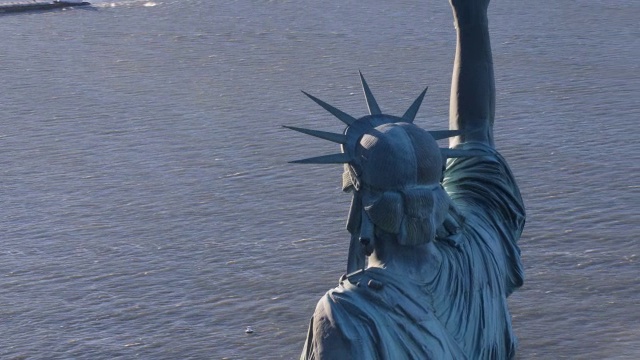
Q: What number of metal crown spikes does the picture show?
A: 7